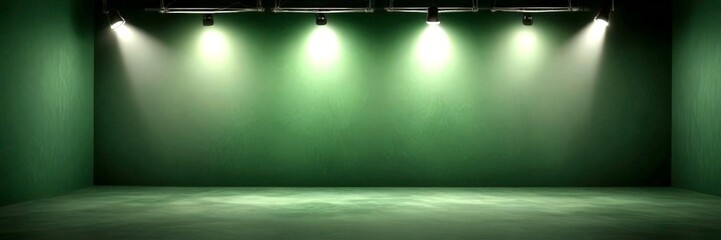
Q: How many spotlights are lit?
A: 6